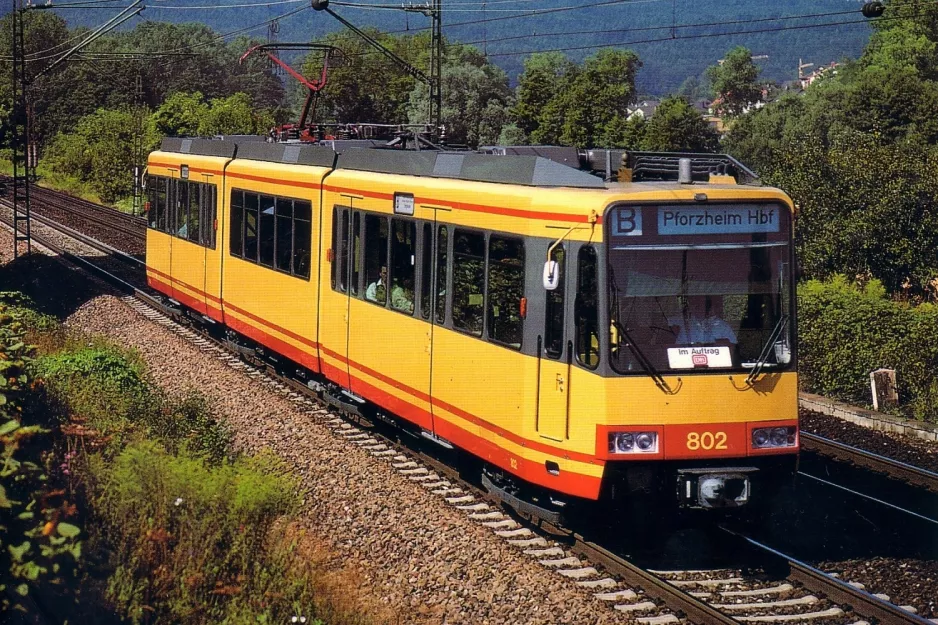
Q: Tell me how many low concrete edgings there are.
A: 1